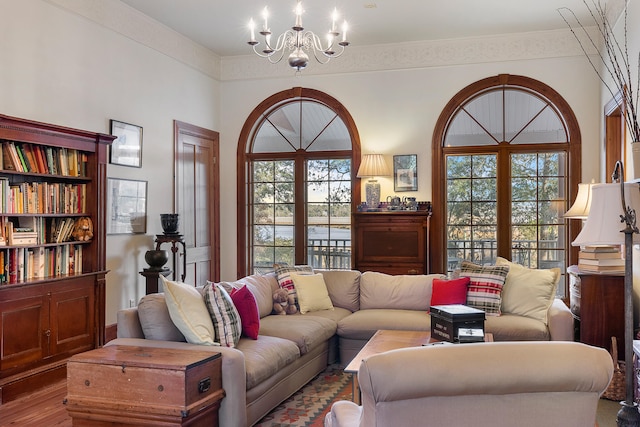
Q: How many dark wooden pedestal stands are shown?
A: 2